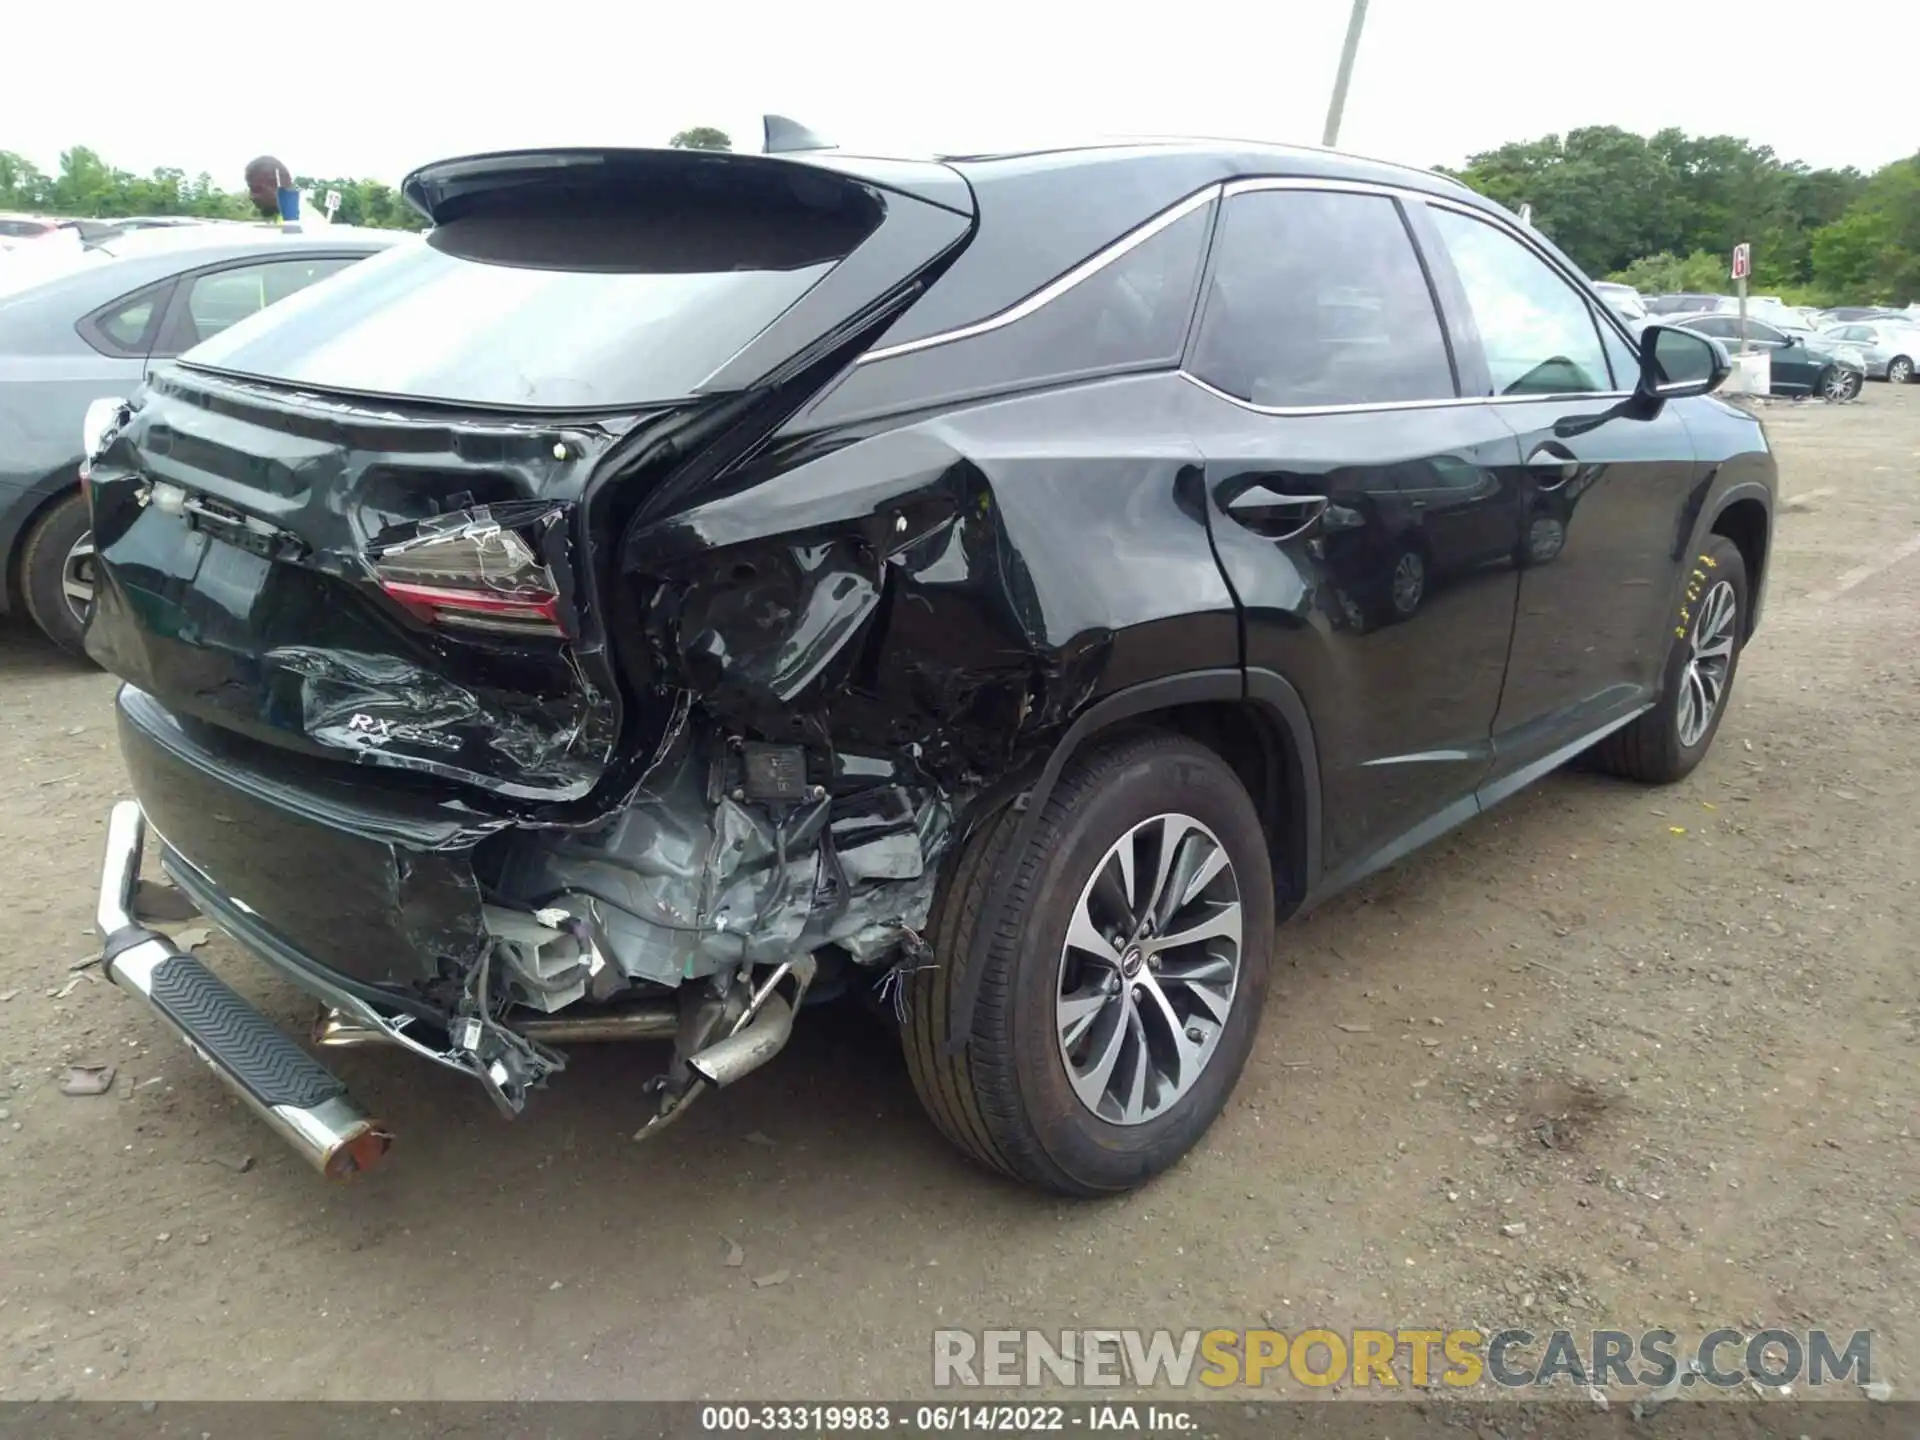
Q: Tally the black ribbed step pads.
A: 1